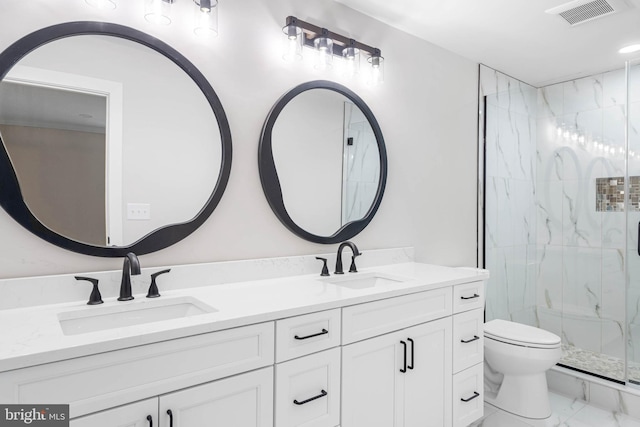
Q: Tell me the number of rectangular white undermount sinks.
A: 2